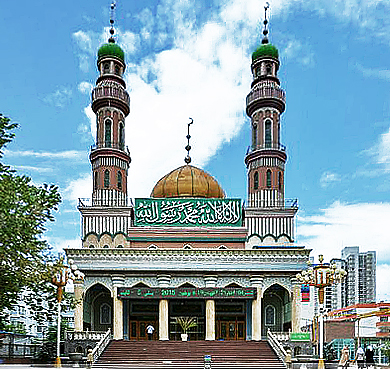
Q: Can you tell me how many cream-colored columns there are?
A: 6